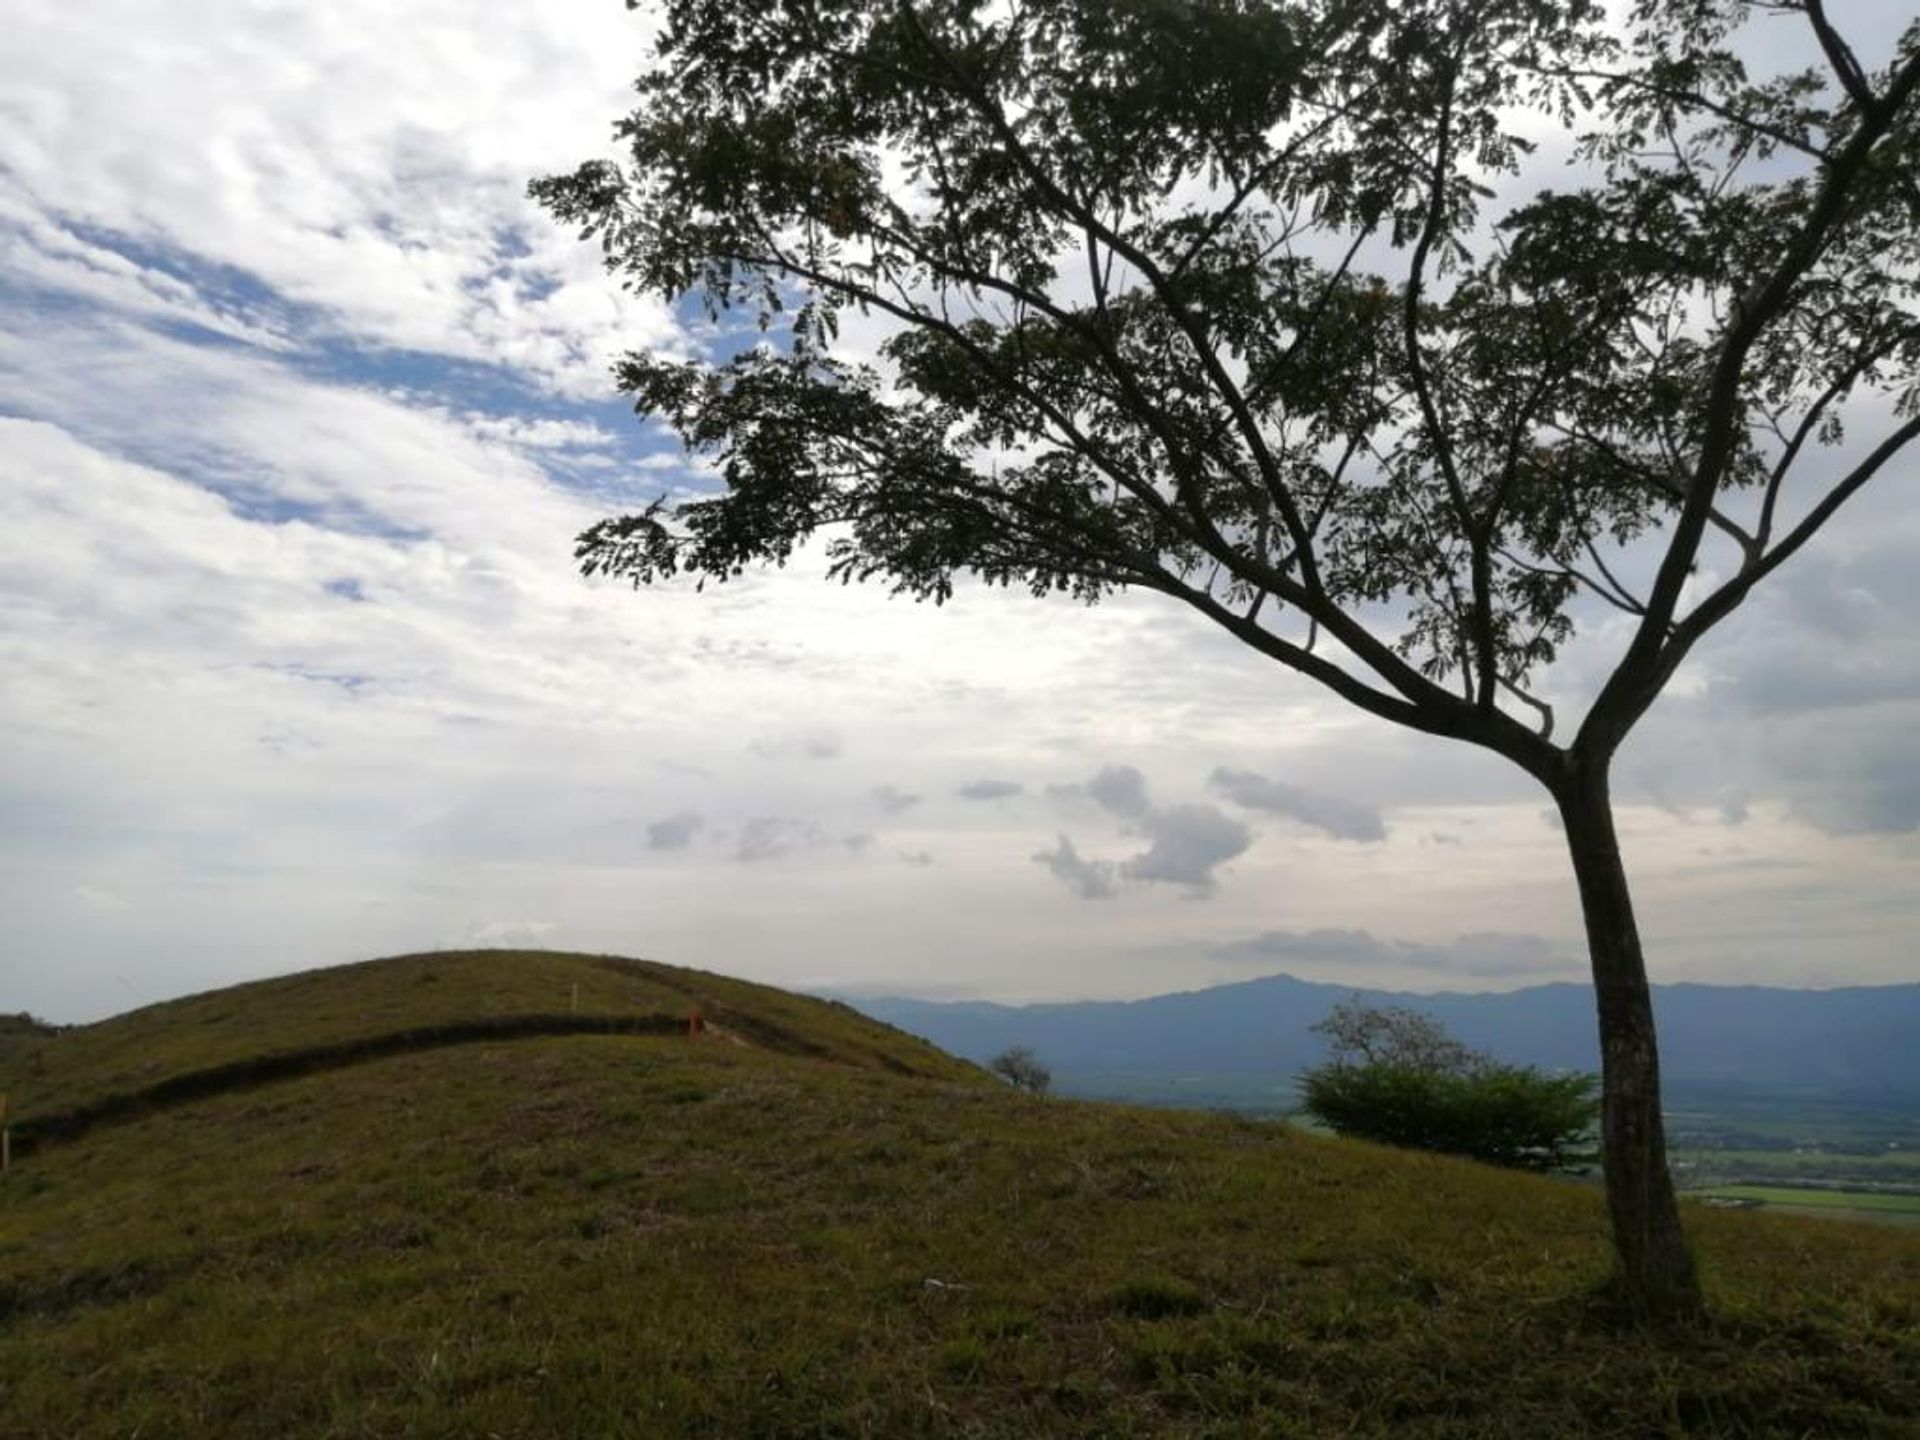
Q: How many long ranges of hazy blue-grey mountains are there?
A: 1